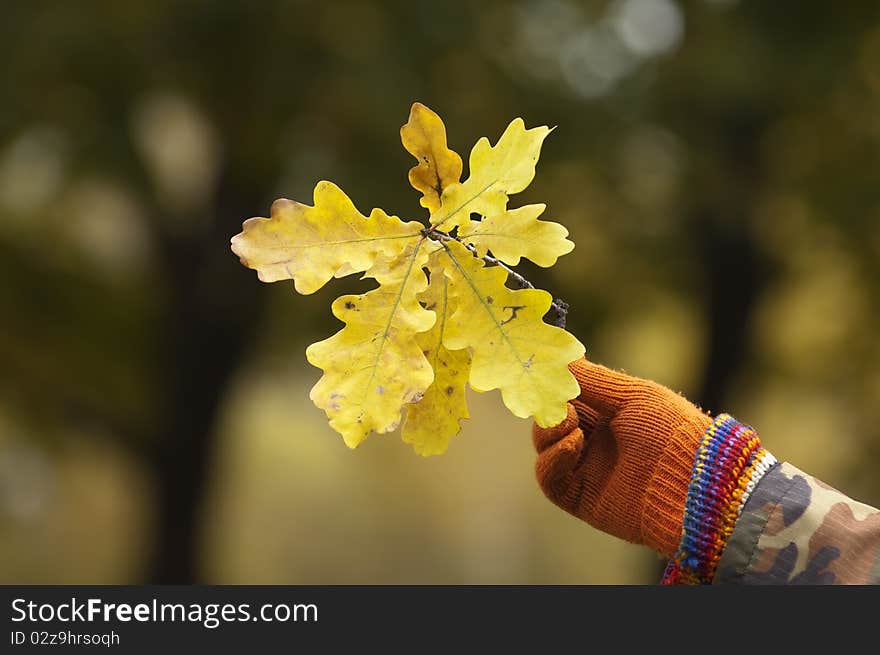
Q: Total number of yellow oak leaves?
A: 7